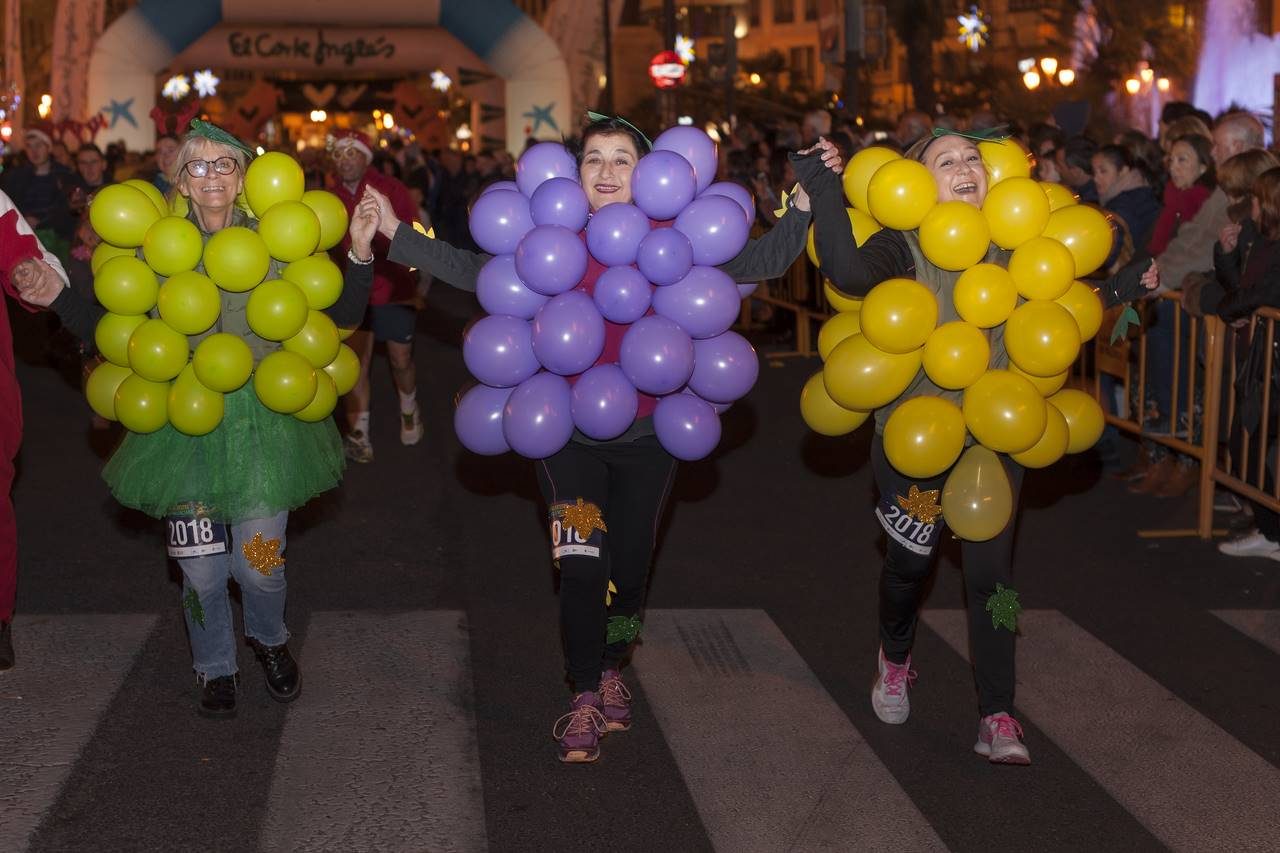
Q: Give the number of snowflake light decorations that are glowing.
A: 5